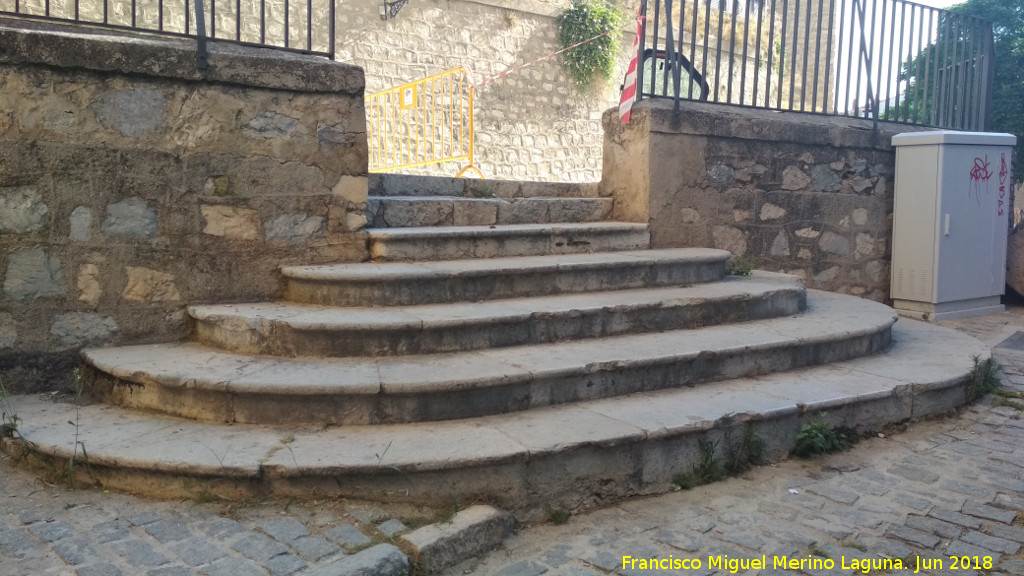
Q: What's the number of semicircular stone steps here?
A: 4